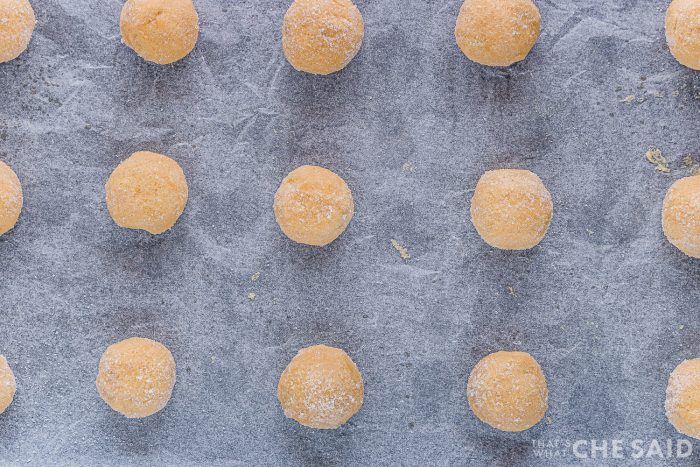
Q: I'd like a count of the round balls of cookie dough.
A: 15